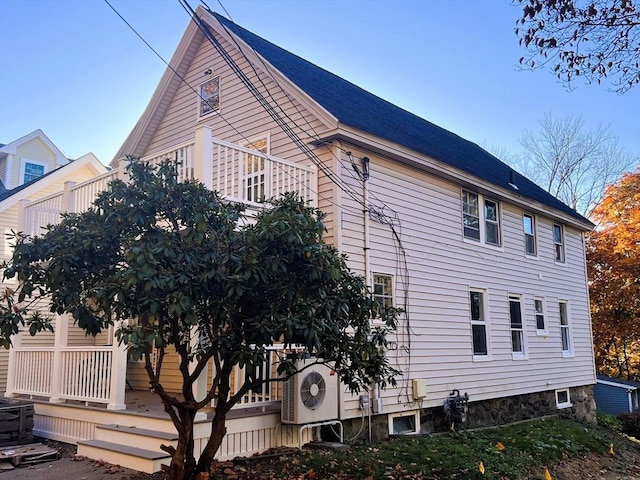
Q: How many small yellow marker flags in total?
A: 4